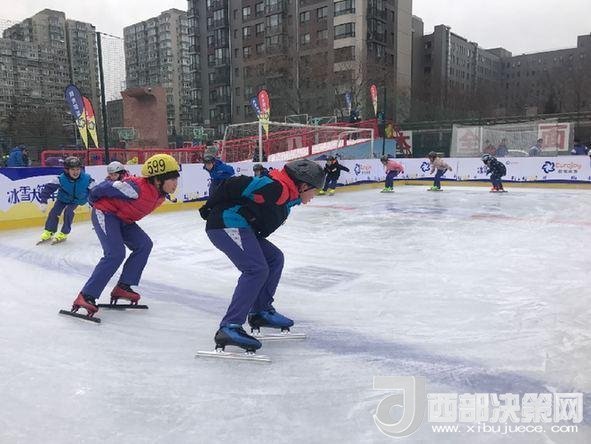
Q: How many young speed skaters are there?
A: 10